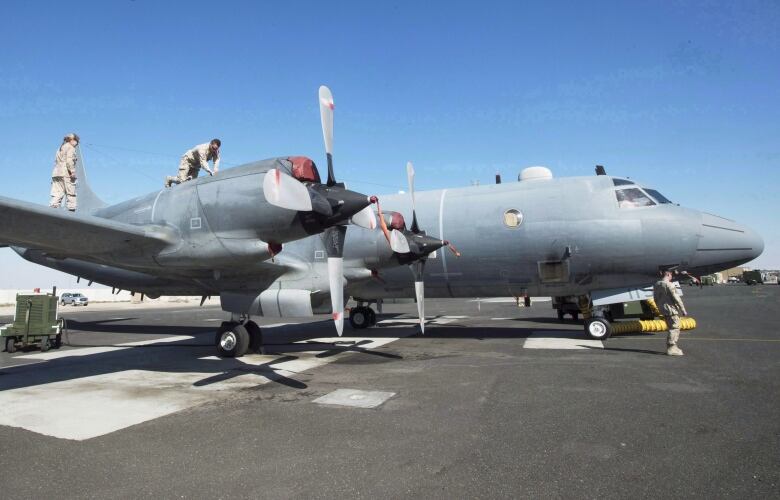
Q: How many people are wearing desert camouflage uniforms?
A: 3